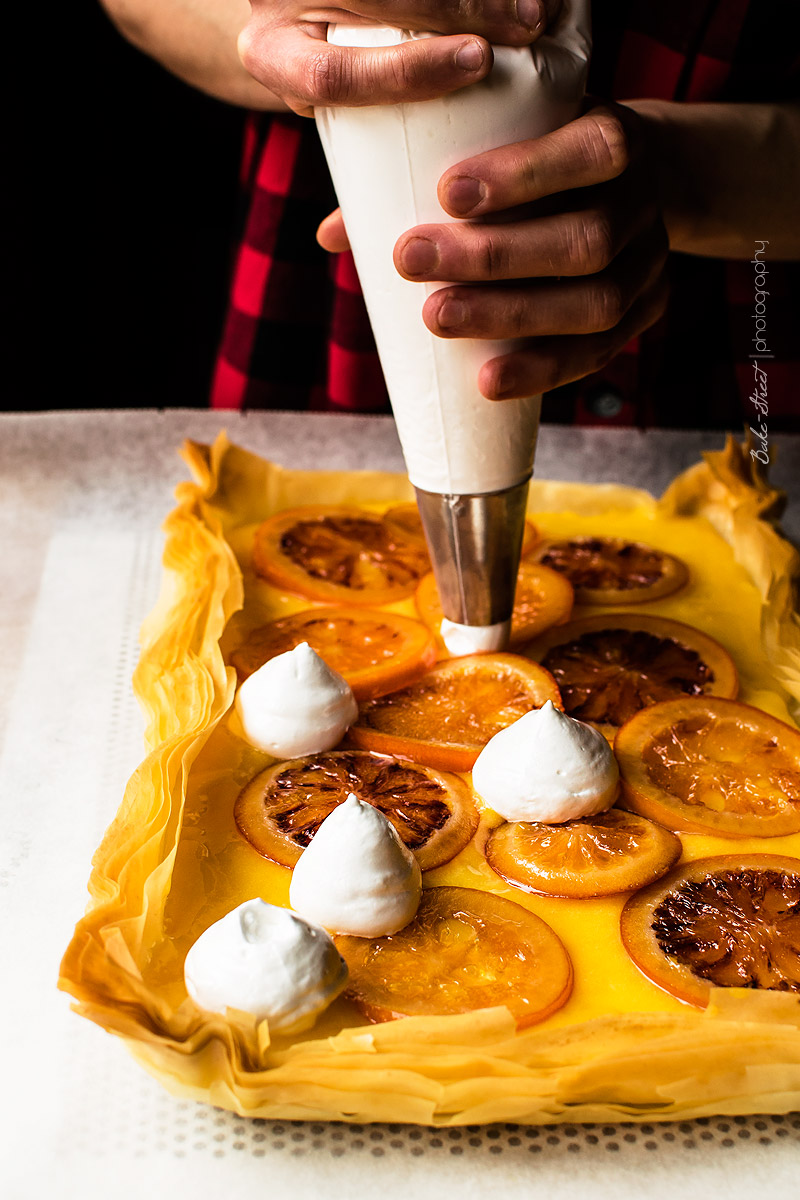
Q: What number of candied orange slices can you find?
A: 12